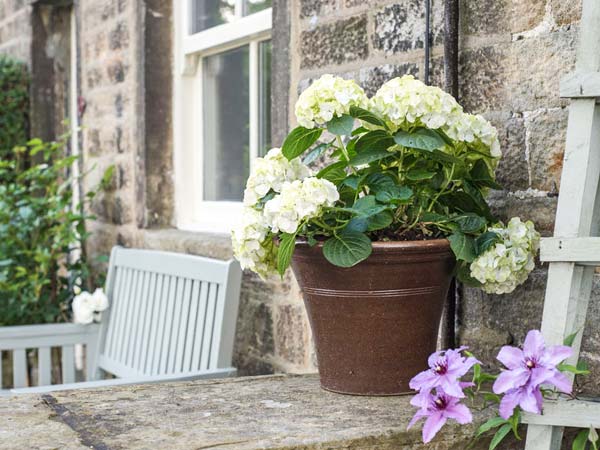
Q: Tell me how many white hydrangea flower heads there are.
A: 7